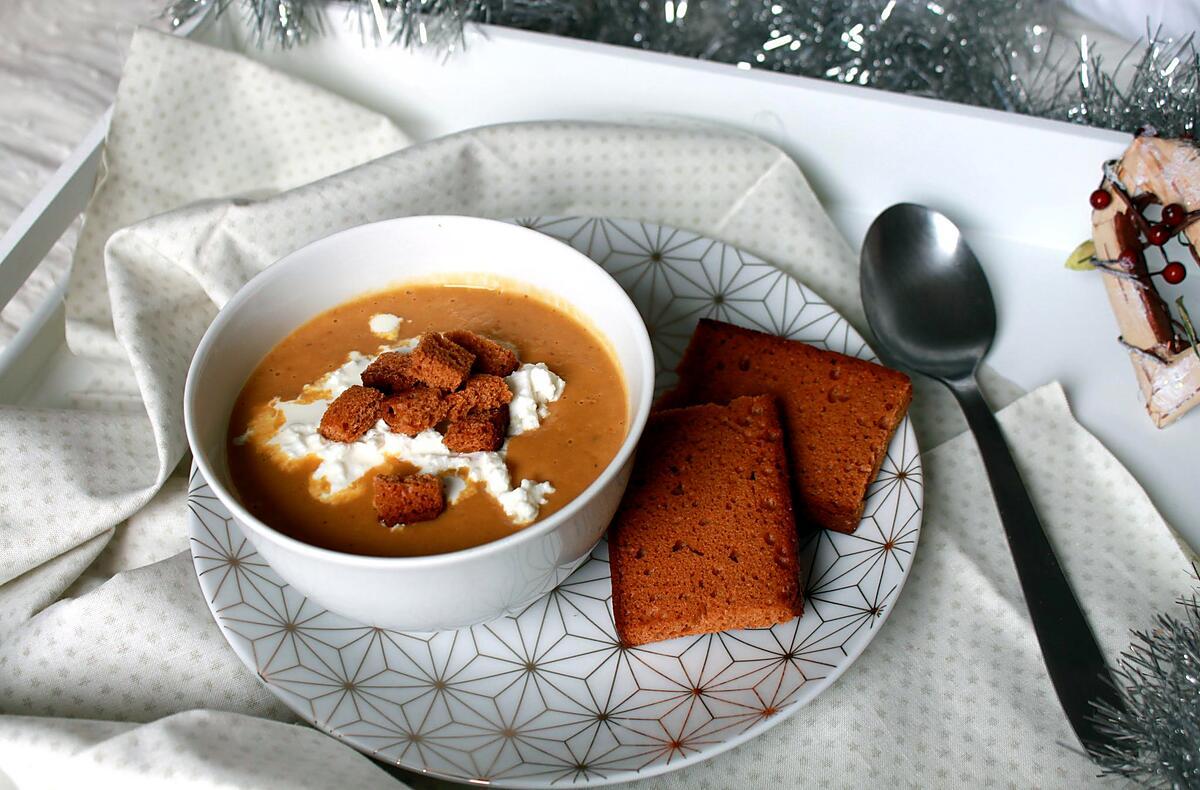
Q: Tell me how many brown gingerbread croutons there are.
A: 8